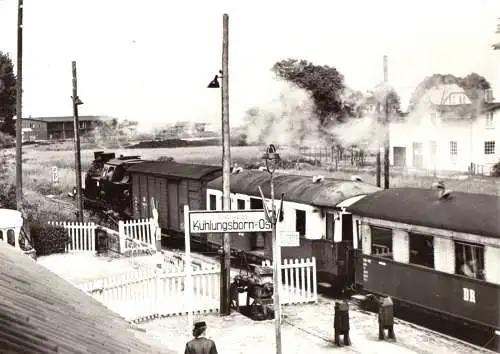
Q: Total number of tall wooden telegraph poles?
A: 4